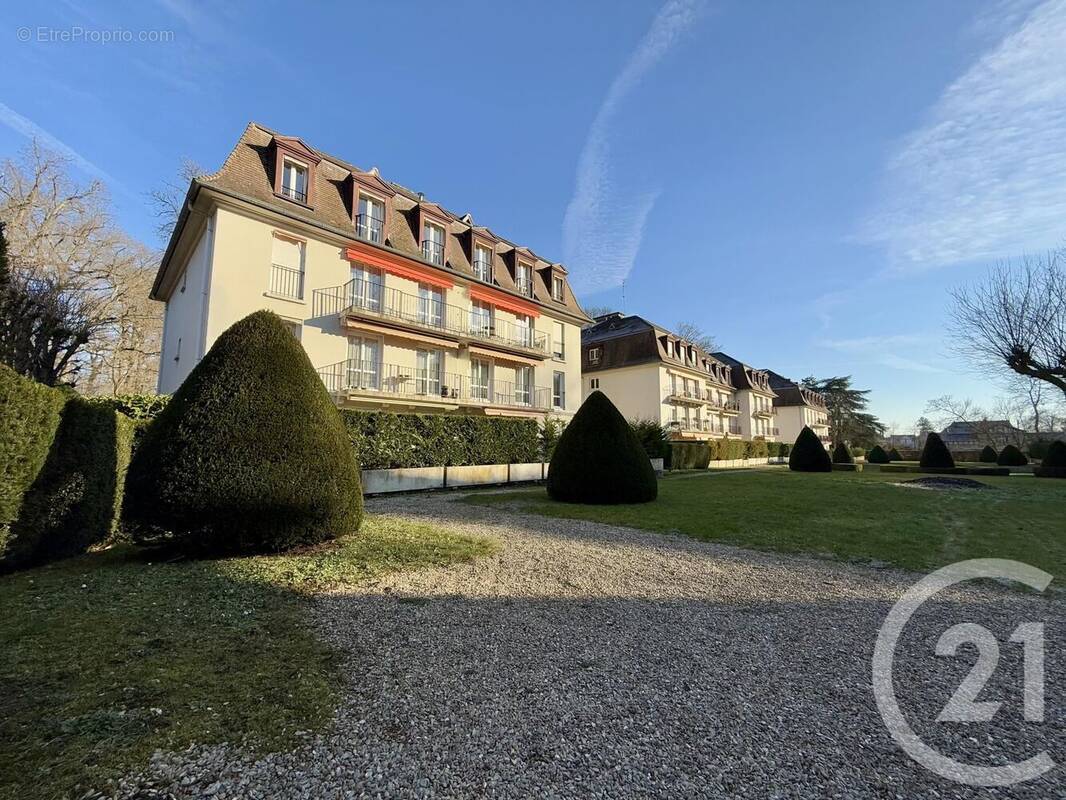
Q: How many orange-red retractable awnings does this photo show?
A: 2